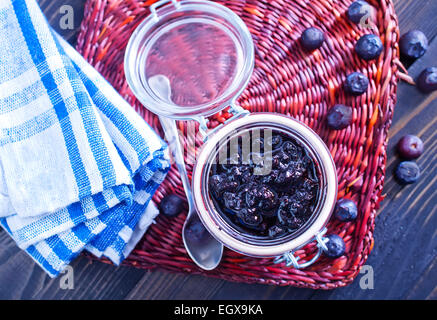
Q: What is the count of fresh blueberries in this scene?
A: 12